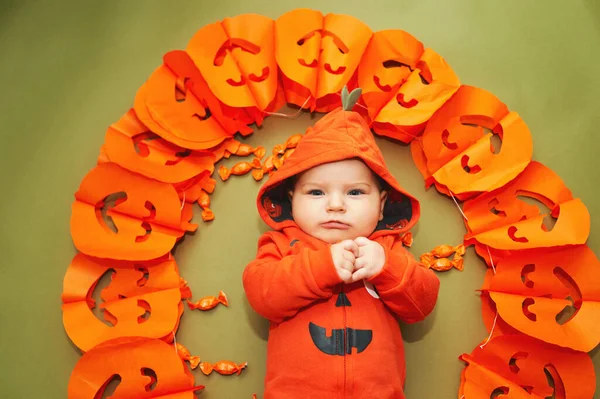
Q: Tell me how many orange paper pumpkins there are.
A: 12